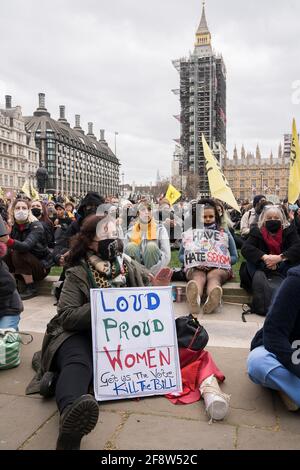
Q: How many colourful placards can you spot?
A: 2